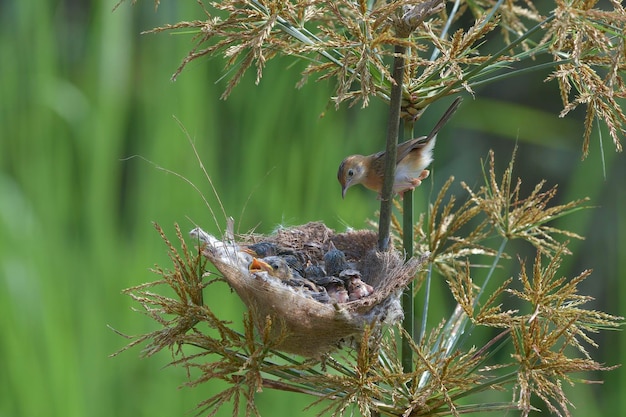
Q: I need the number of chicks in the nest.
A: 4